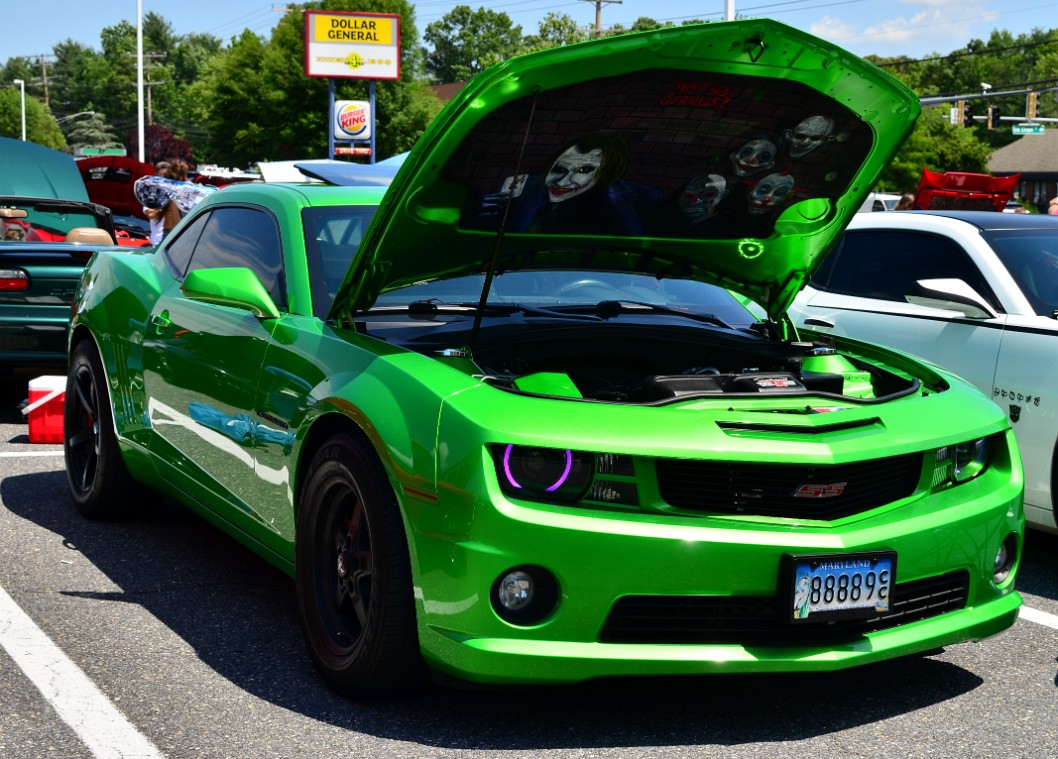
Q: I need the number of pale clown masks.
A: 4